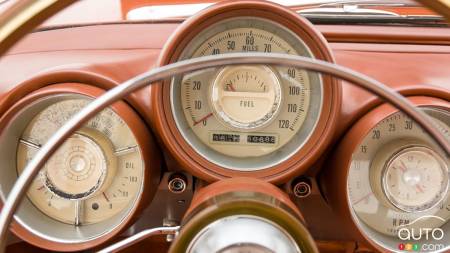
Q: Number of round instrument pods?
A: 3